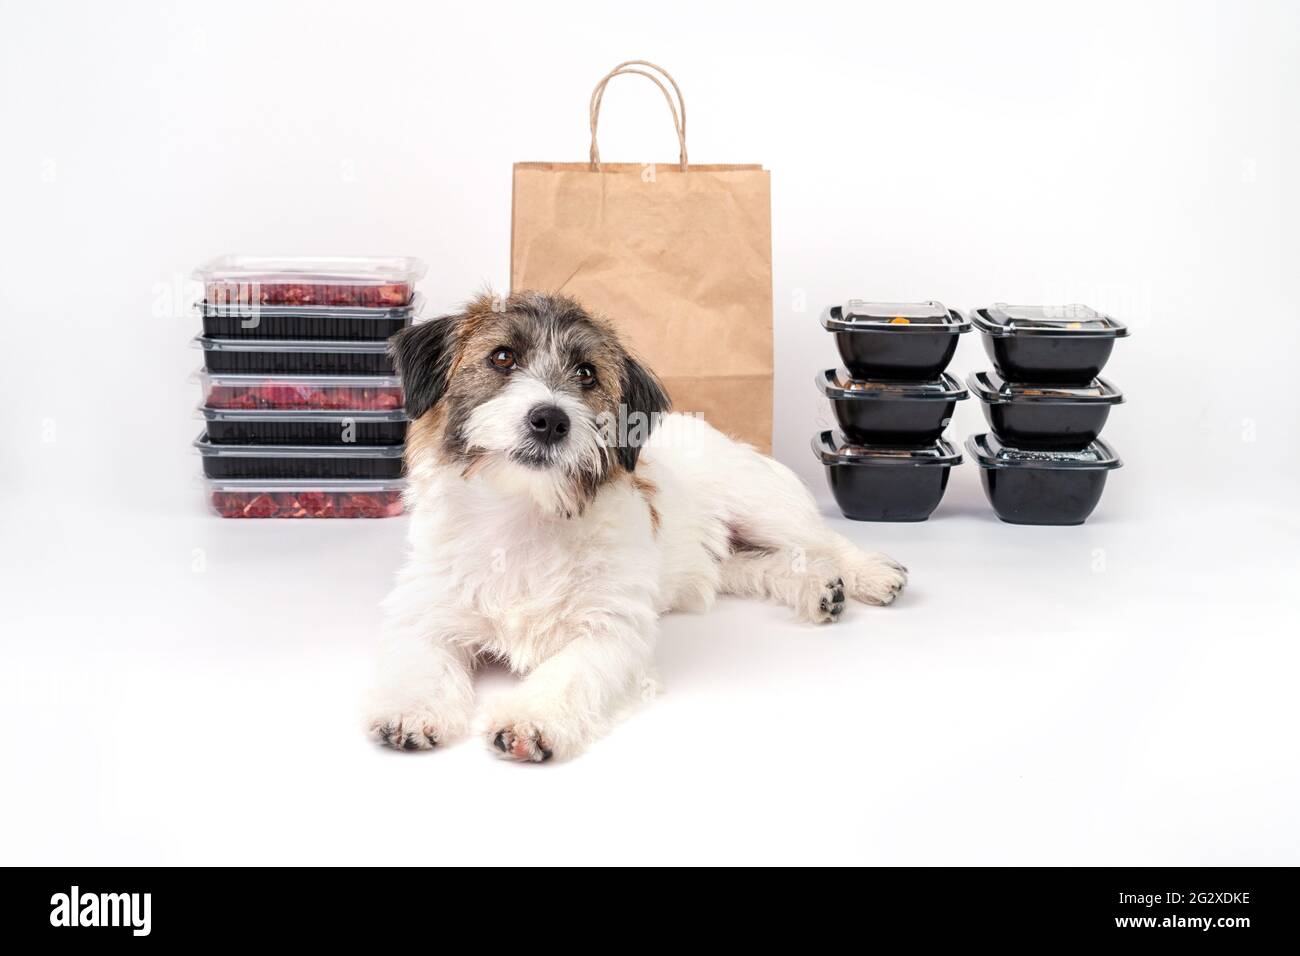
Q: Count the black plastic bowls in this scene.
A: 6